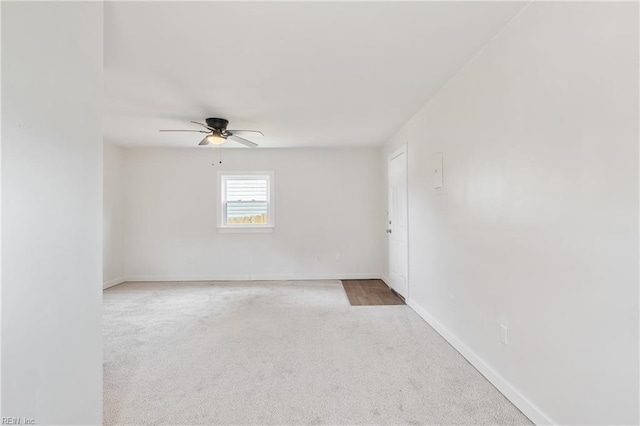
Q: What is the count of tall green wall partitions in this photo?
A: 0